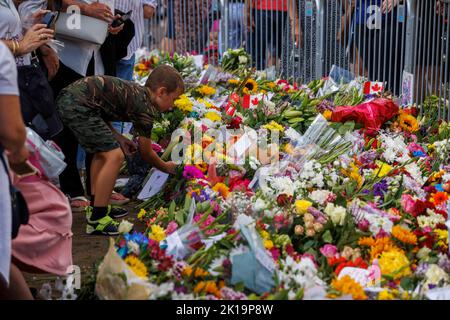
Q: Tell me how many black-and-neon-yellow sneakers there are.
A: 2